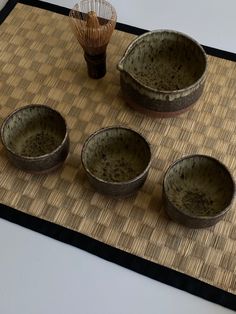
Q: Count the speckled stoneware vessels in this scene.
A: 4